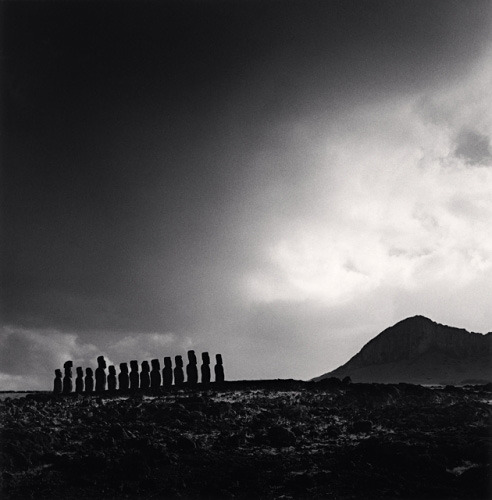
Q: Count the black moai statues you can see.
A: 15